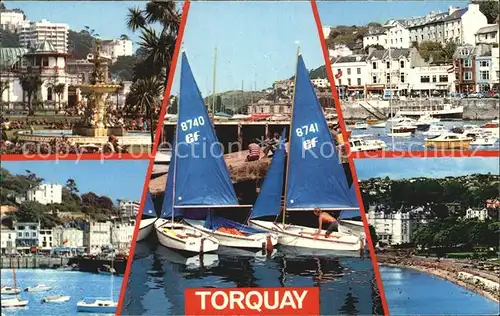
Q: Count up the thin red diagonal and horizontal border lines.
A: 4